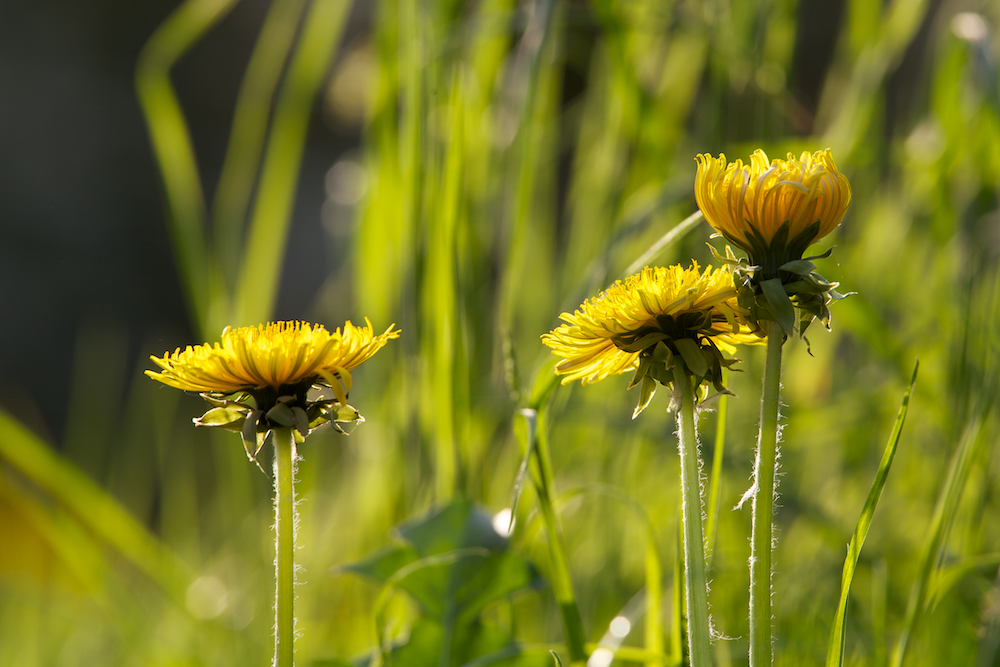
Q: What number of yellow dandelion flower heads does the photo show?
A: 3